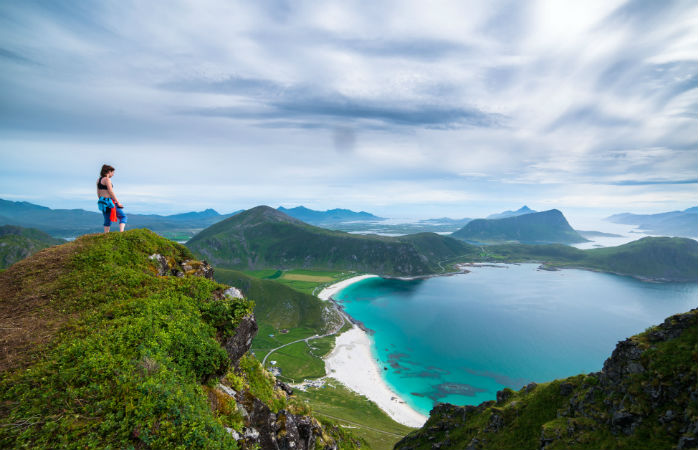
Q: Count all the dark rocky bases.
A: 2